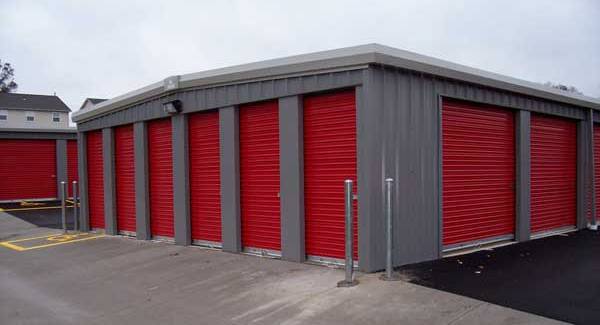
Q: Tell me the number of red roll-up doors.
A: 11